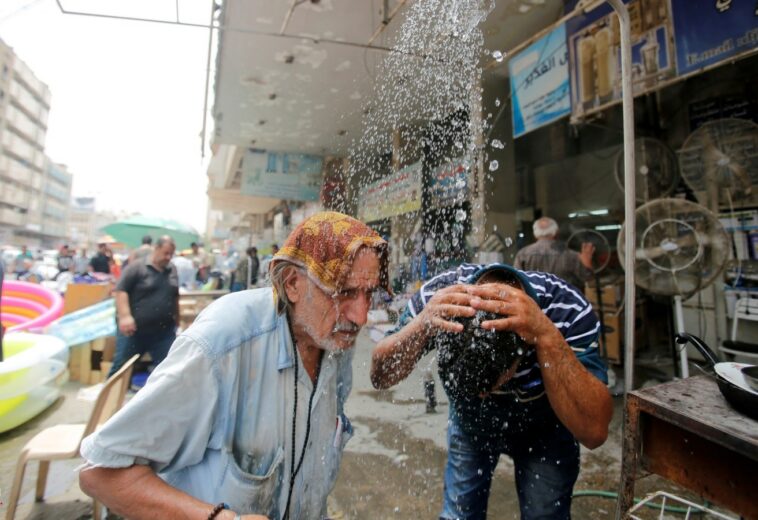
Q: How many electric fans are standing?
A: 4